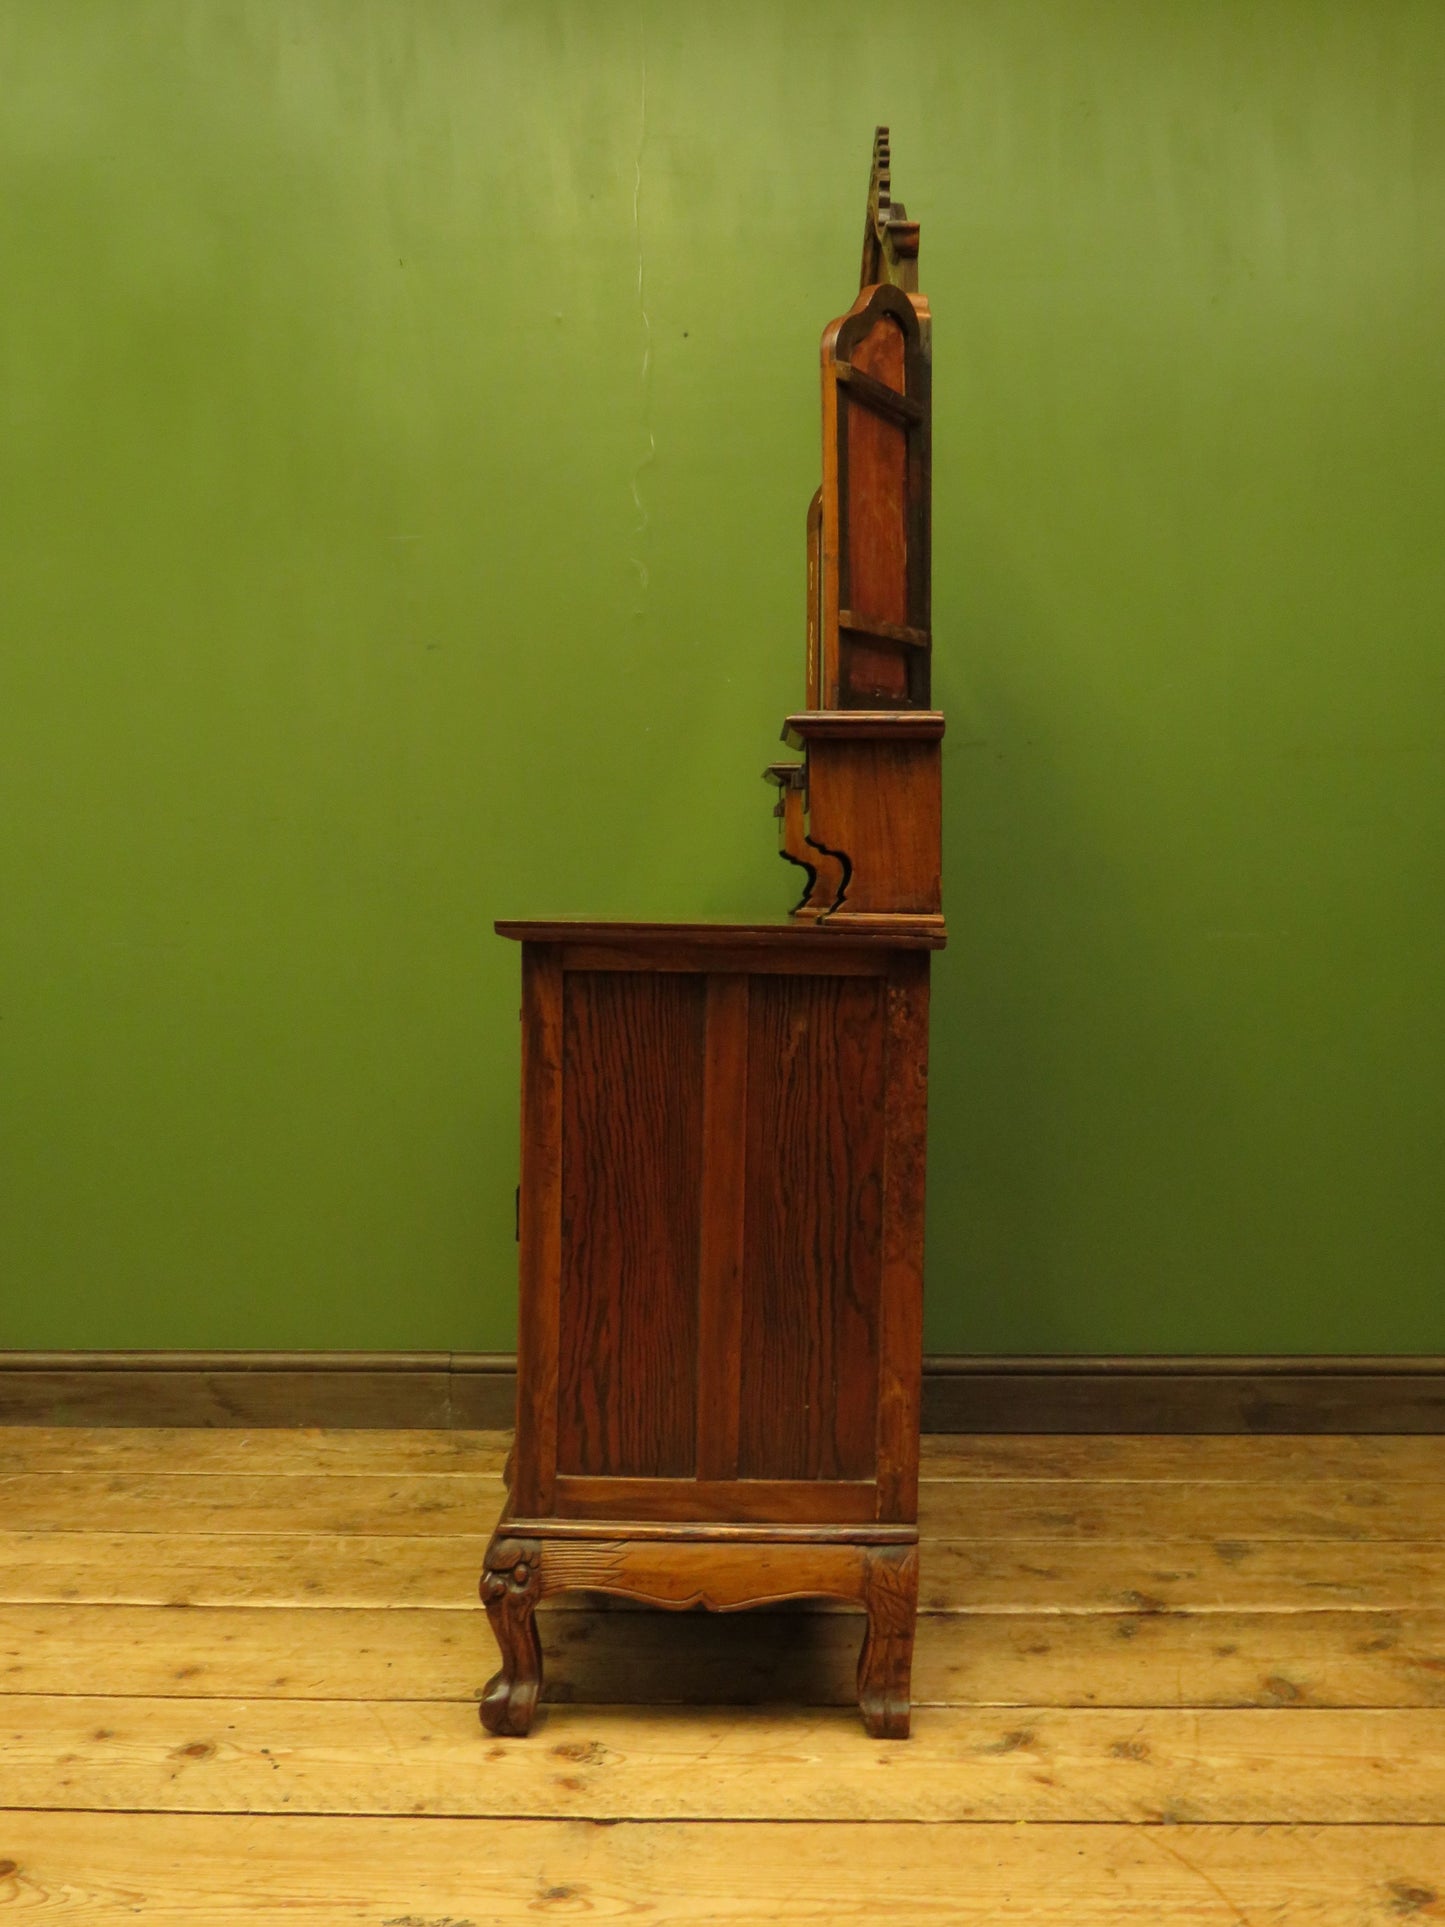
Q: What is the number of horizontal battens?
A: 2